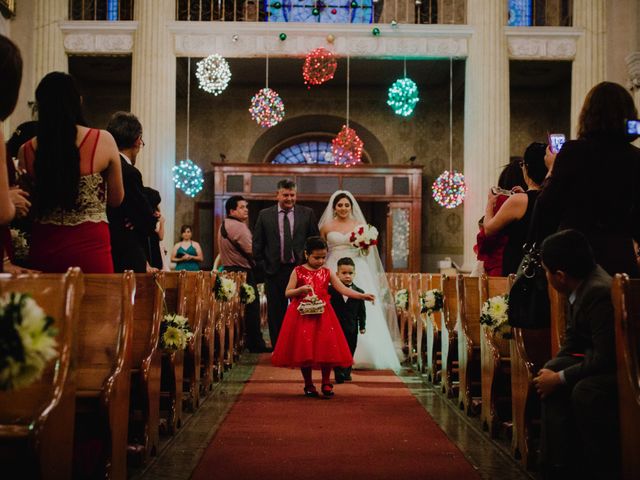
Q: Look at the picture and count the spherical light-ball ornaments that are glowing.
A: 7